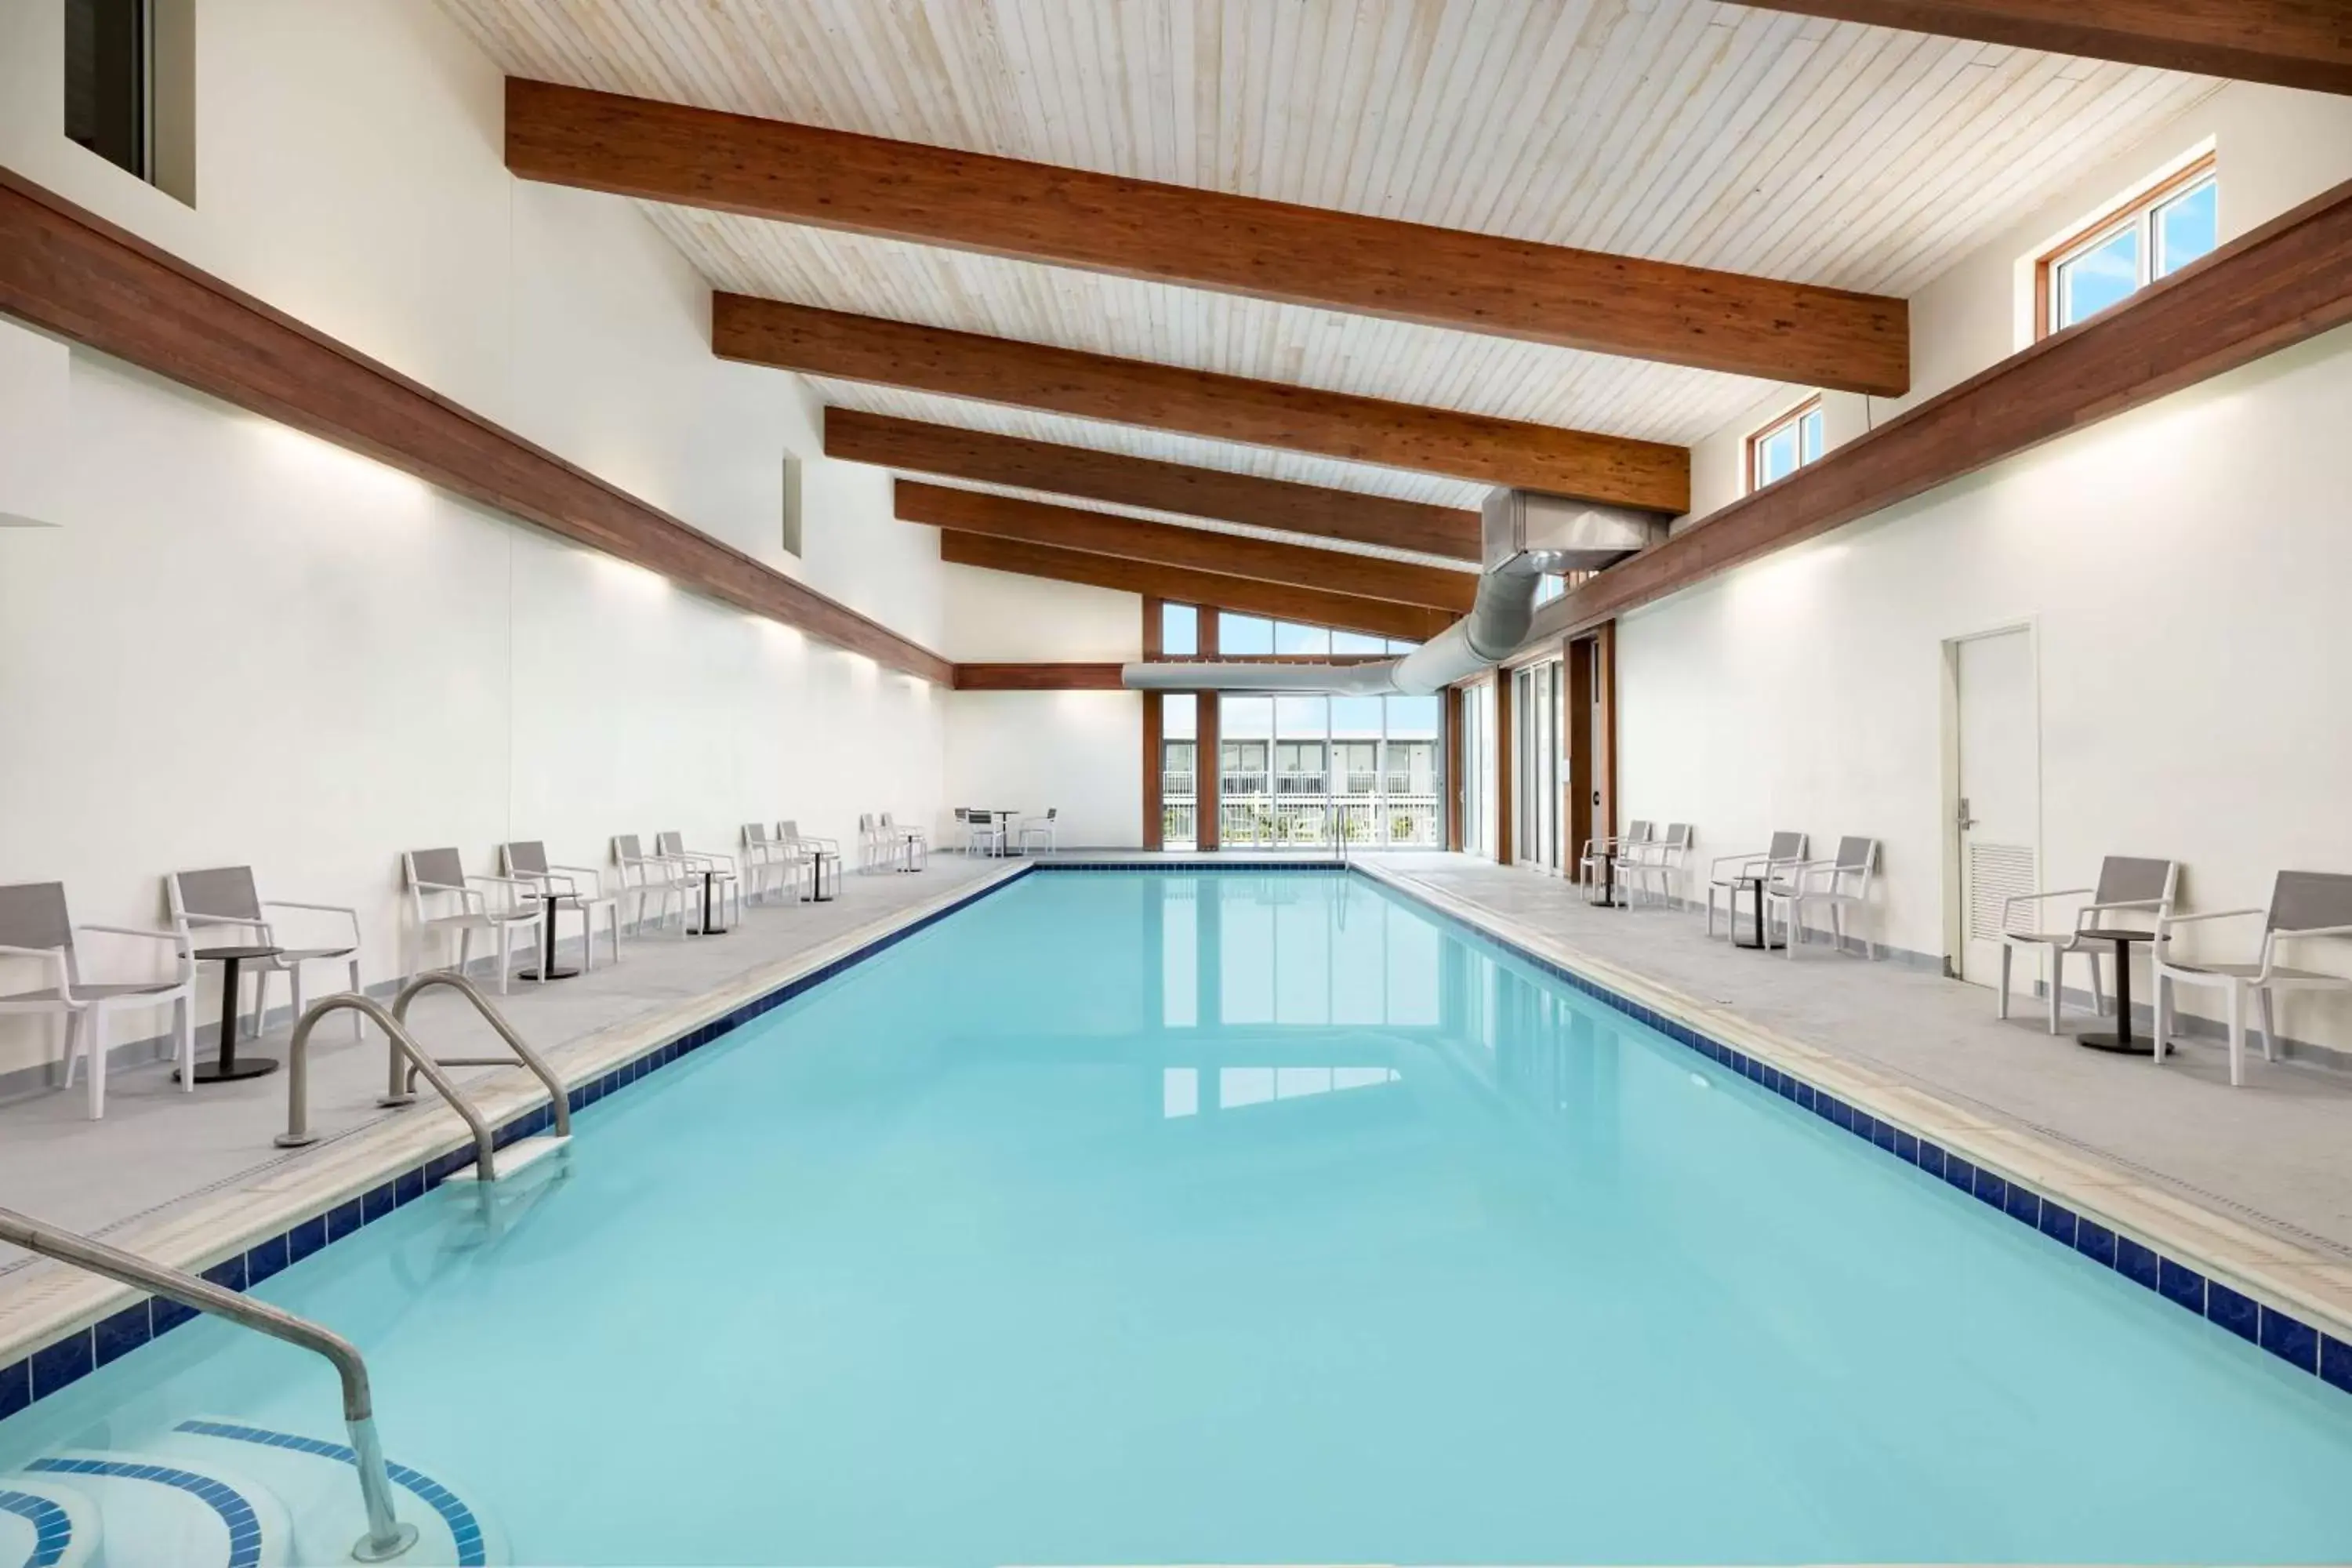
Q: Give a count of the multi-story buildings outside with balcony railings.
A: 1